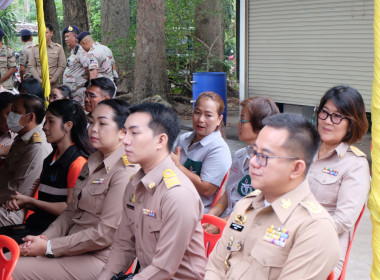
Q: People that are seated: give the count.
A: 12